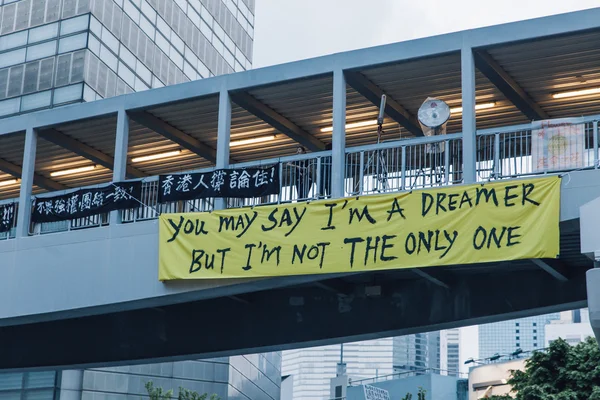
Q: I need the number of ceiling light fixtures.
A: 7